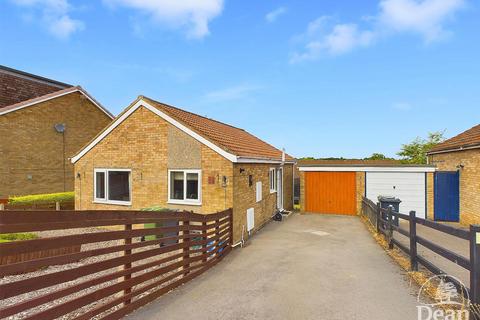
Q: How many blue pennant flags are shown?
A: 0